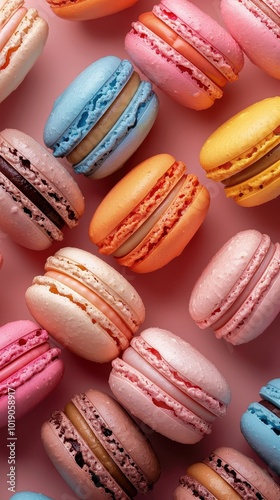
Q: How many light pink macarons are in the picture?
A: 2